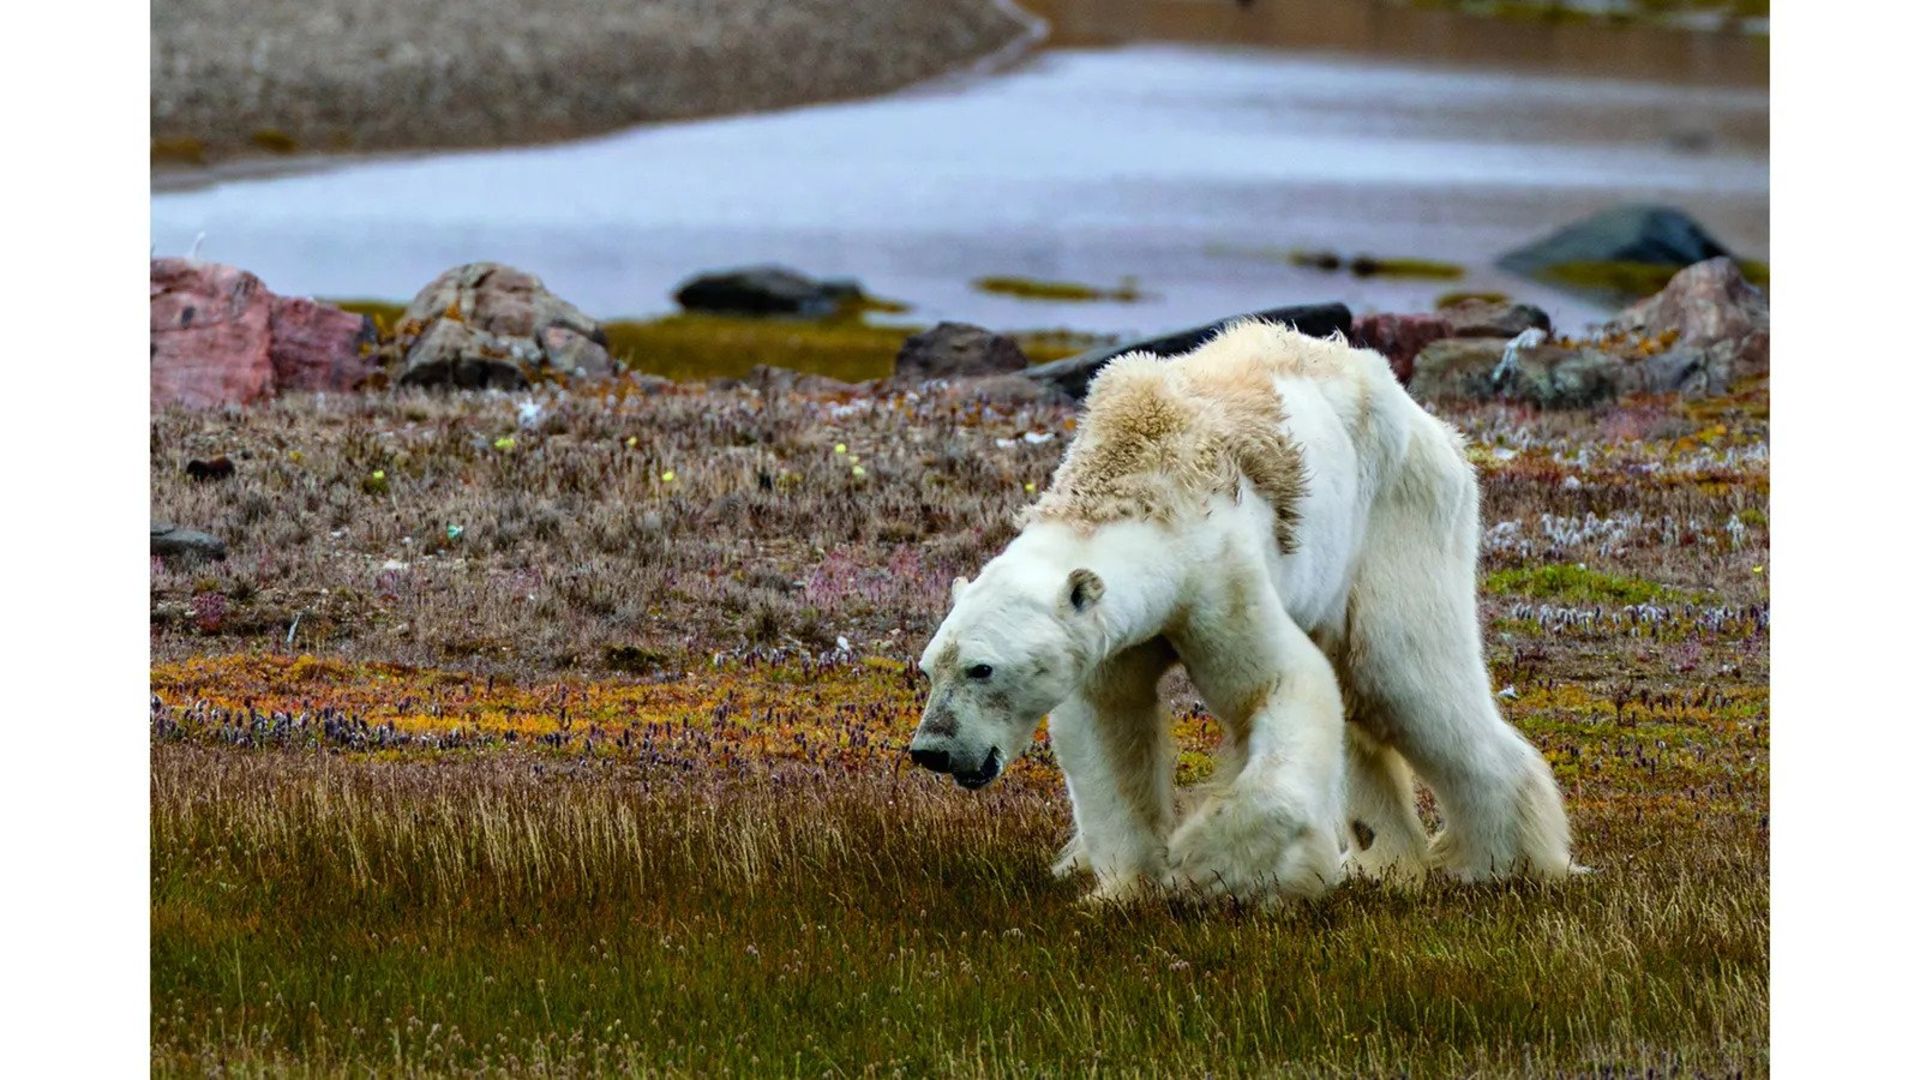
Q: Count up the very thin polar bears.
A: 1